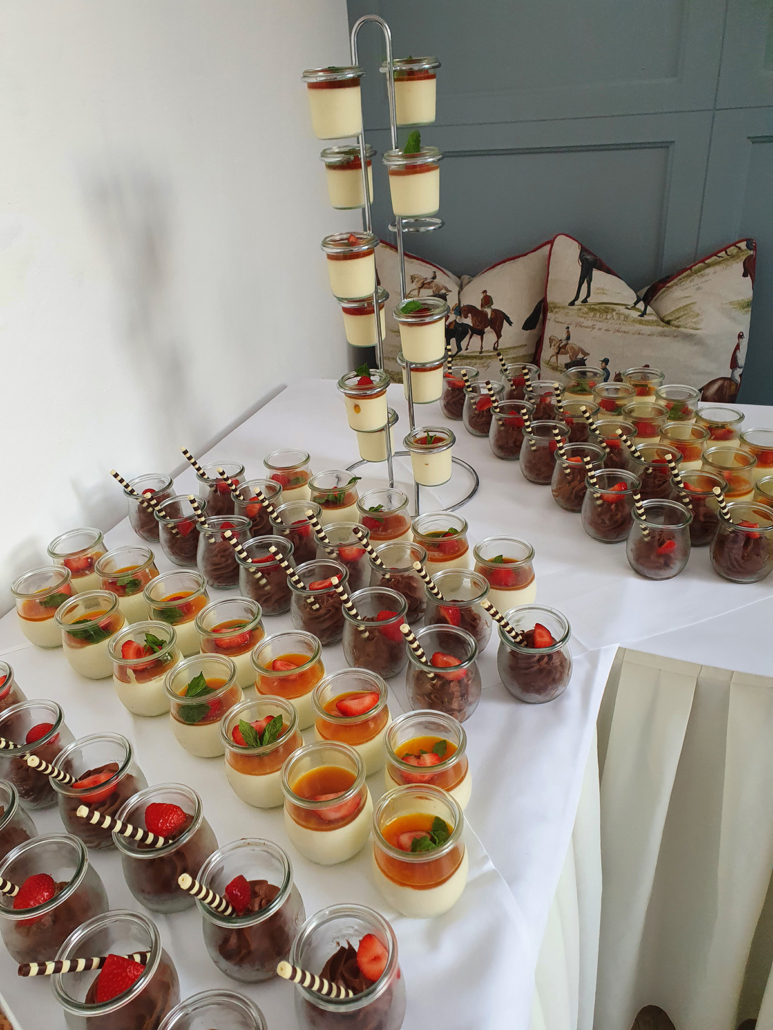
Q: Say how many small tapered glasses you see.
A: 11